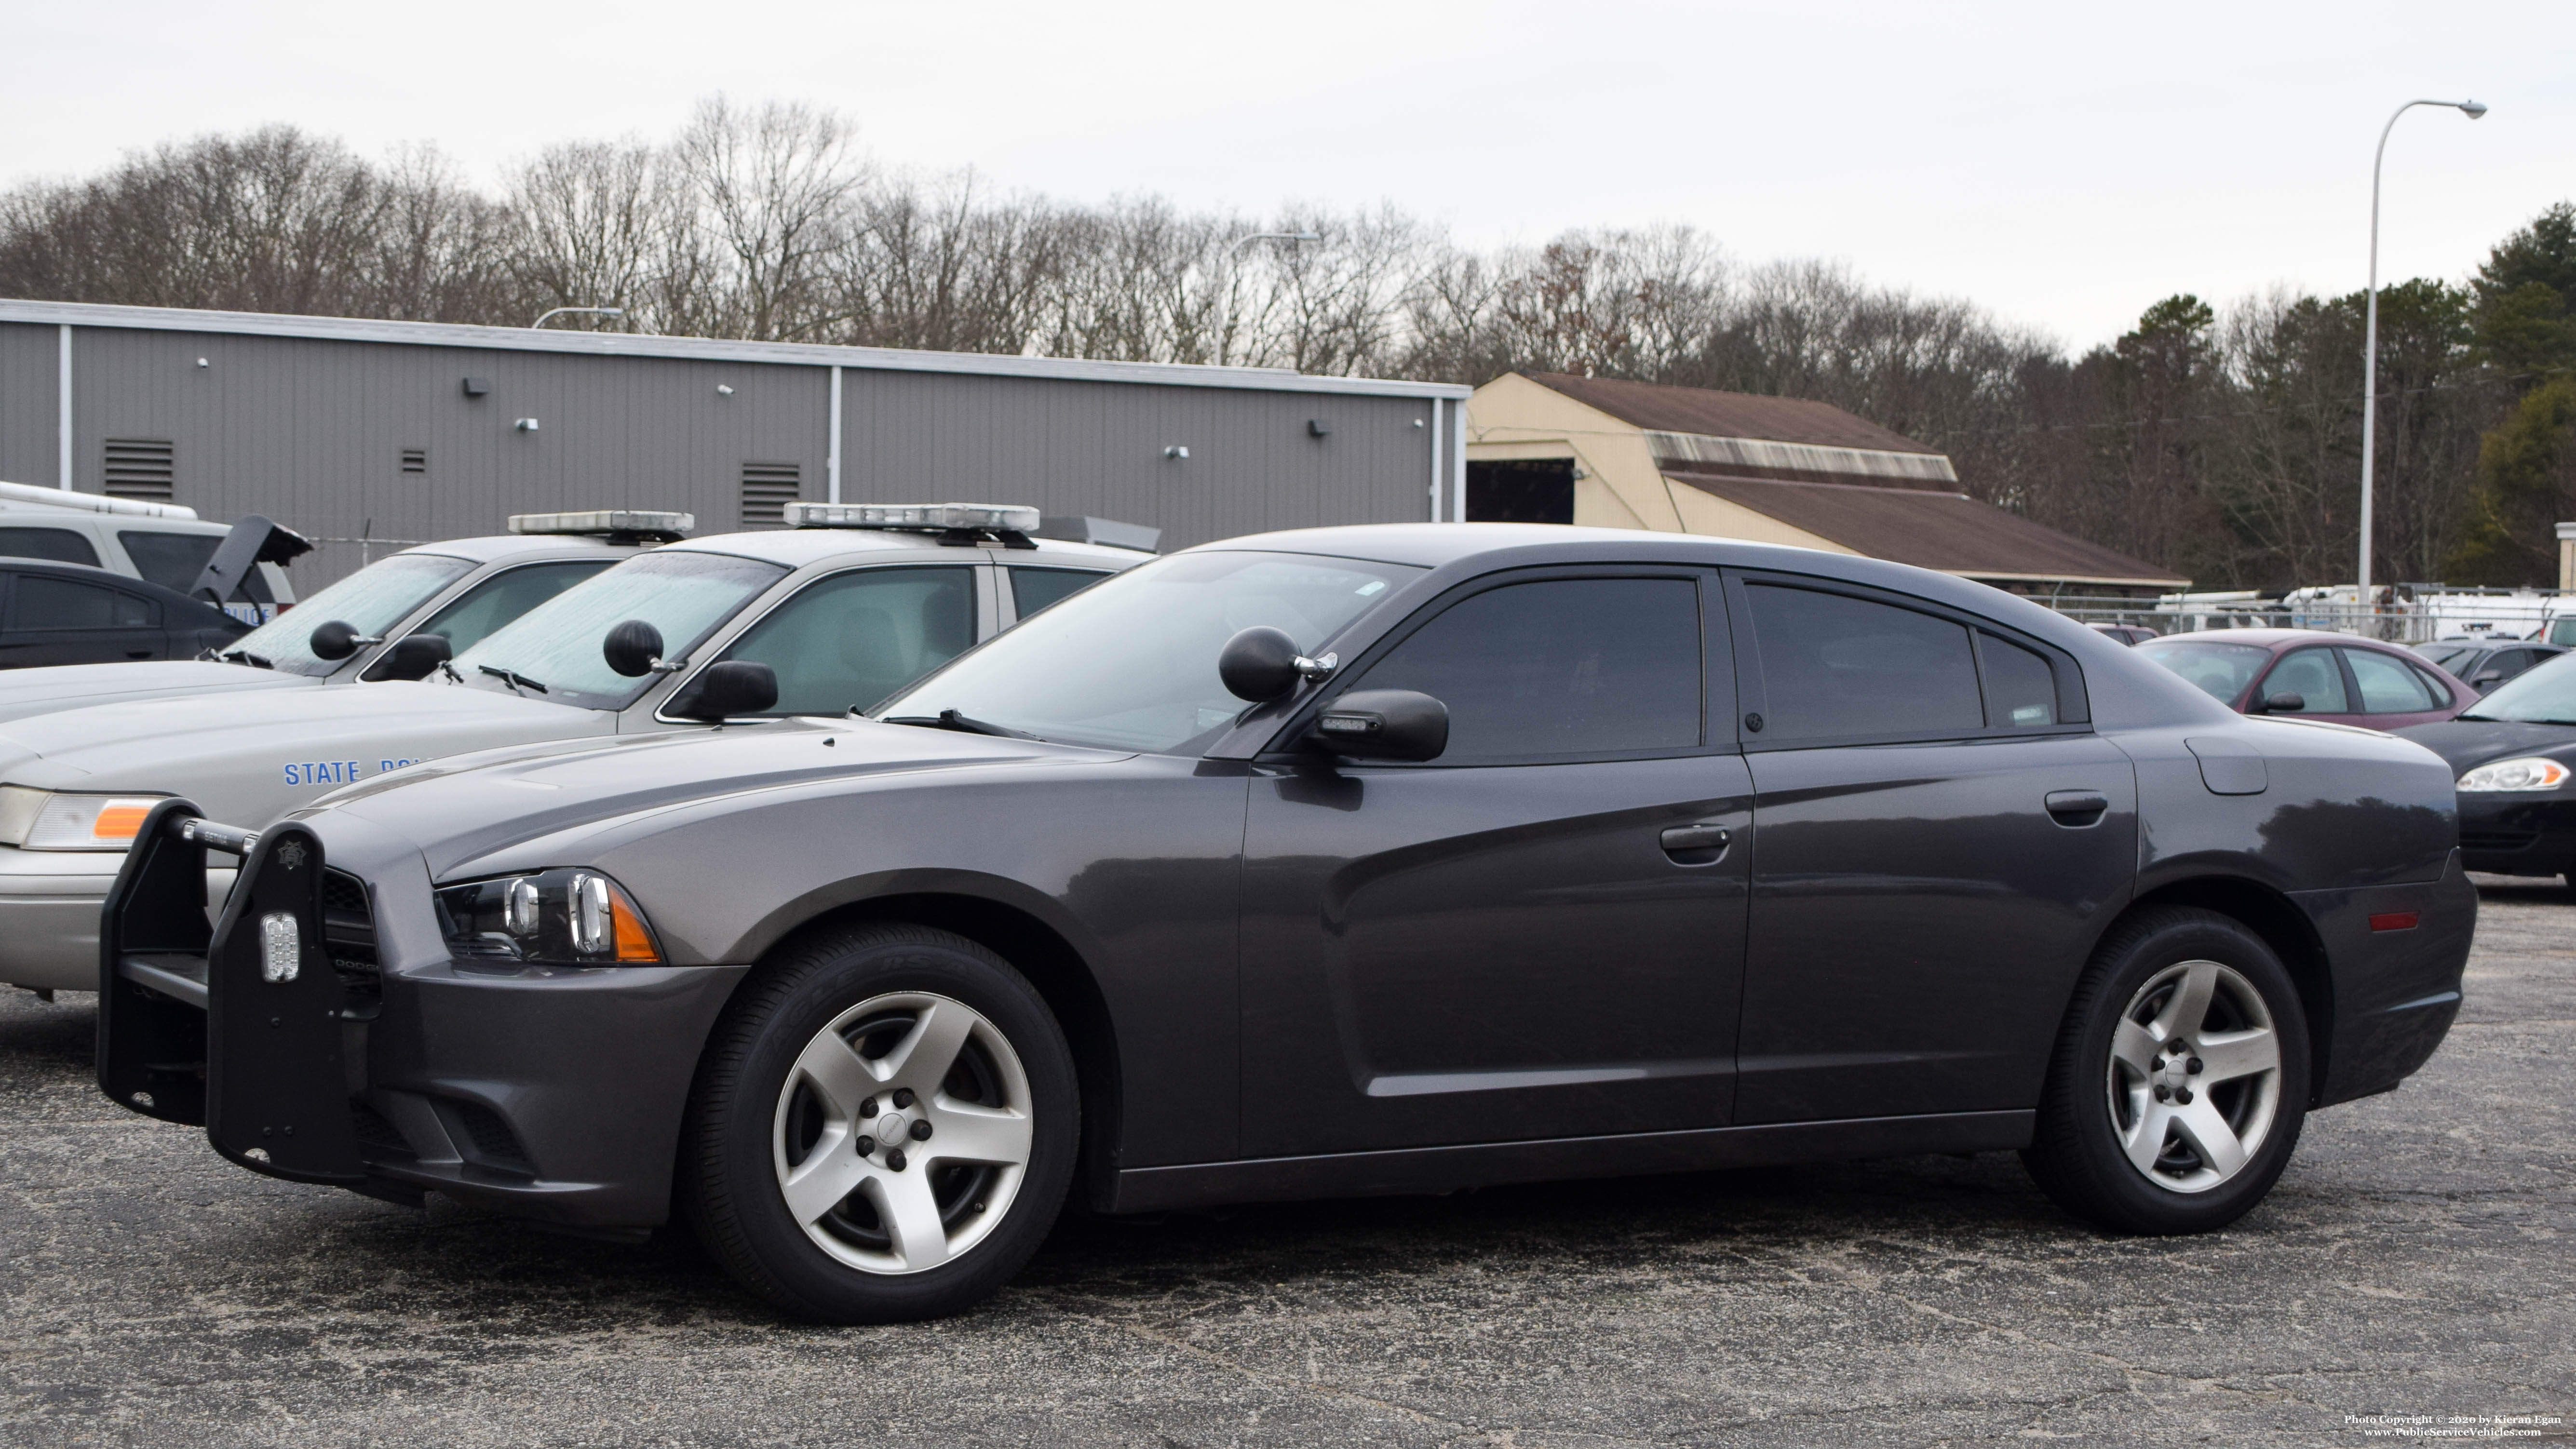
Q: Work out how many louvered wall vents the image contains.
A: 3